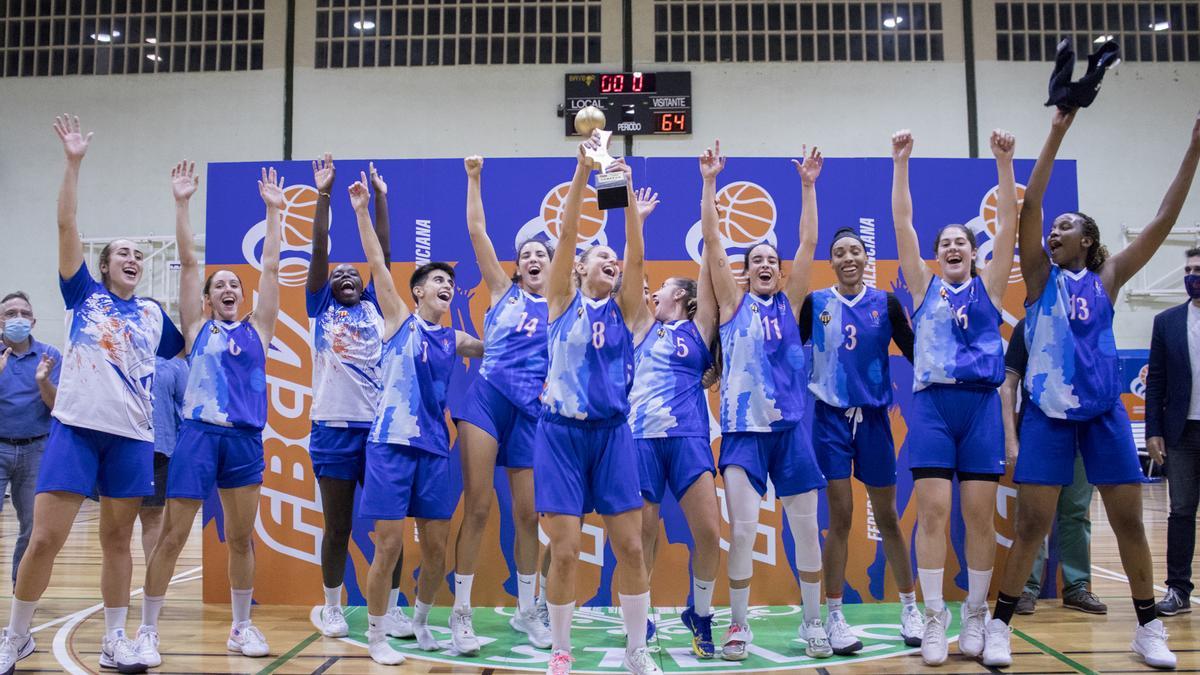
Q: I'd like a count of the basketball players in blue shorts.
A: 11